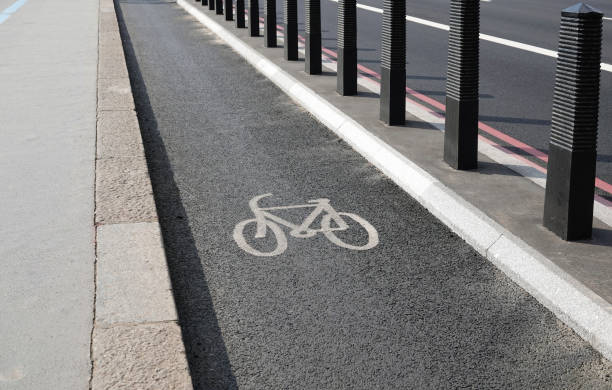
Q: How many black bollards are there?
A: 14